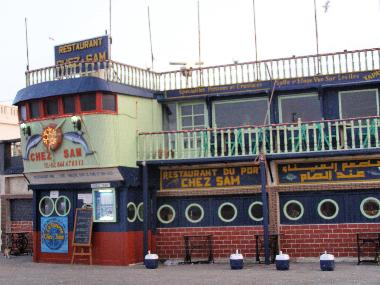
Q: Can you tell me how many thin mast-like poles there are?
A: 6